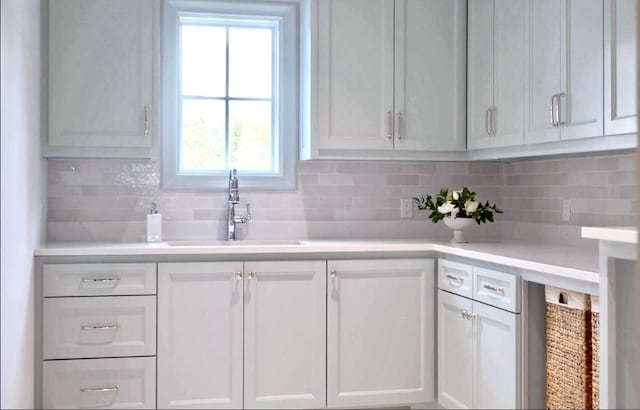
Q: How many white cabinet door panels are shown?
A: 13